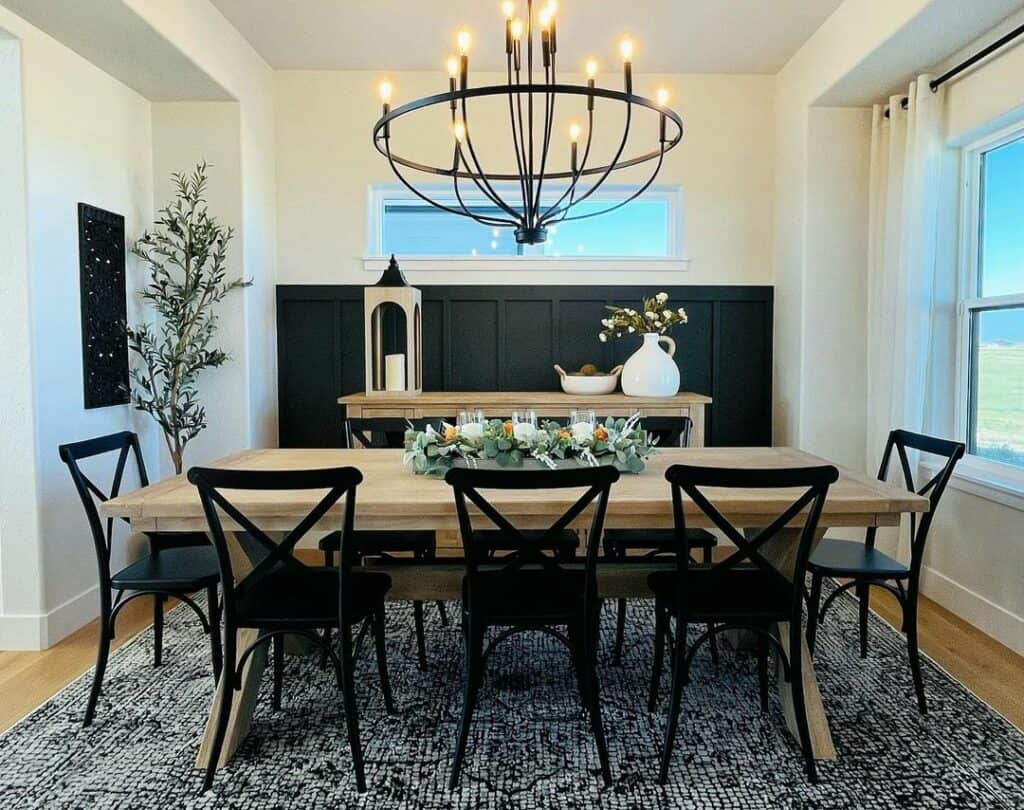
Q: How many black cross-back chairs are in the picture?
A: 8